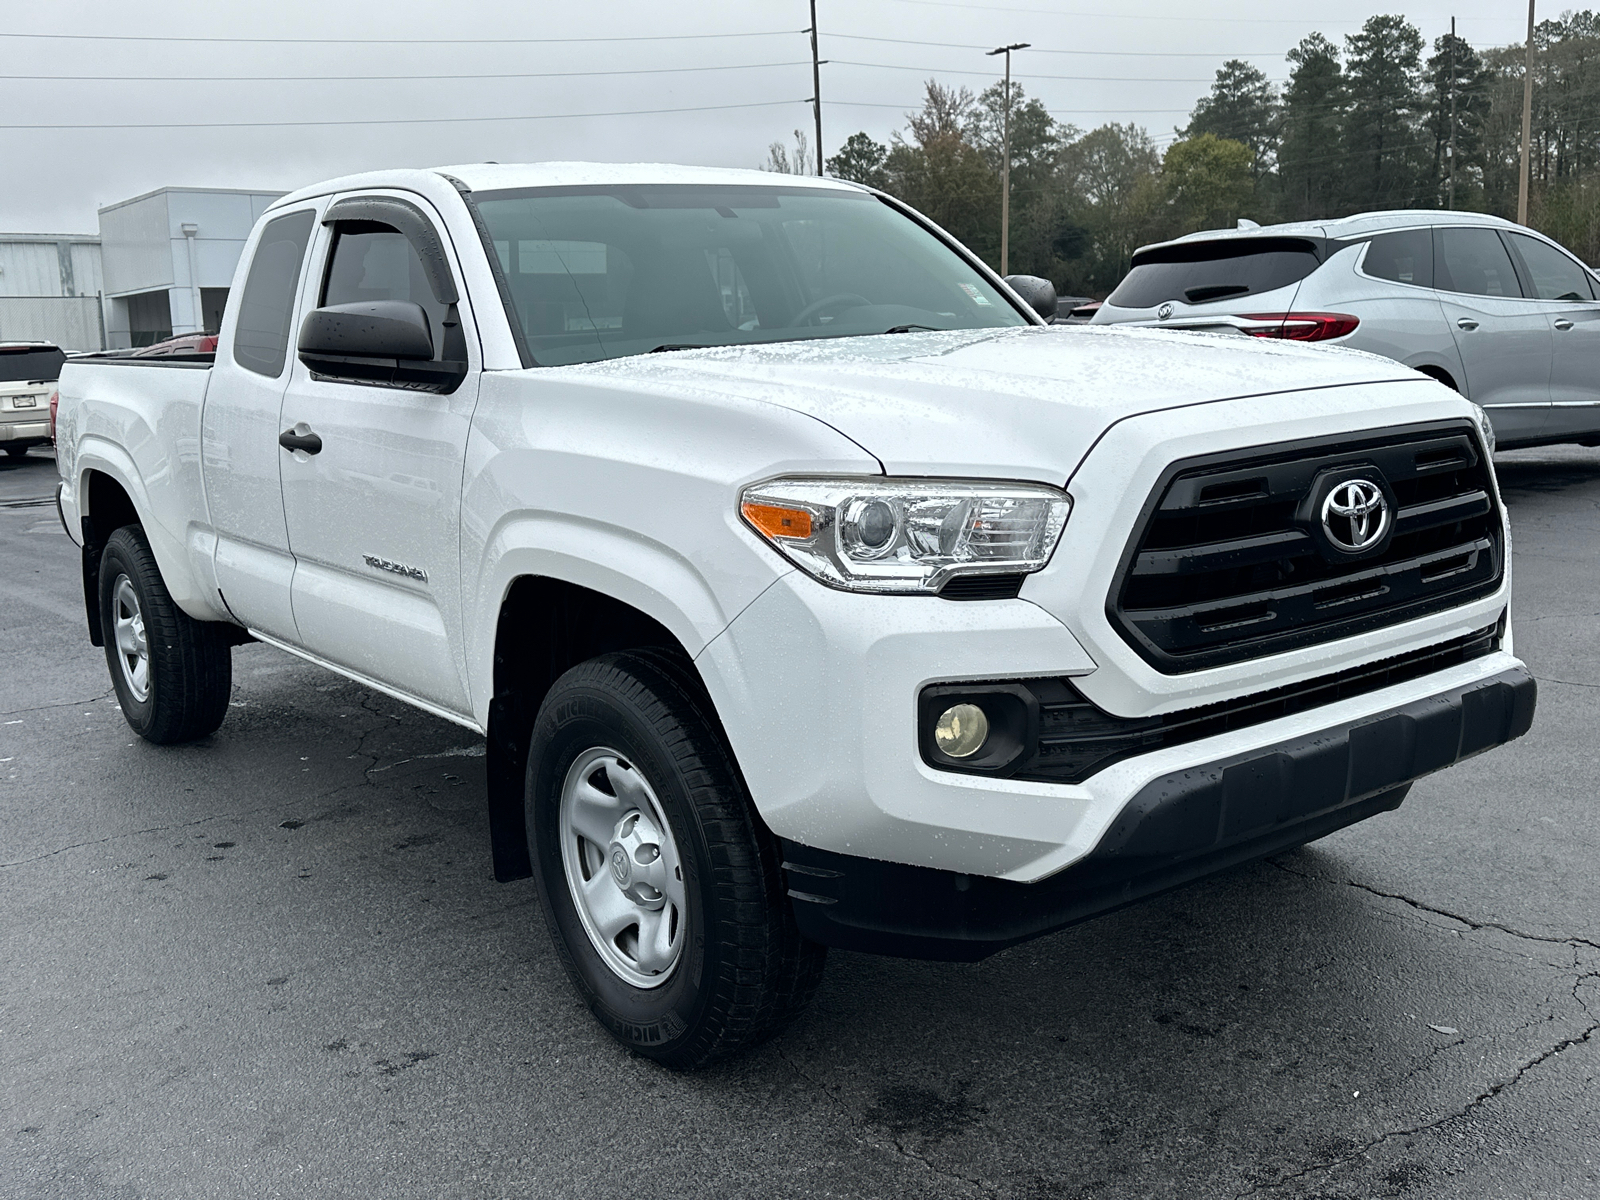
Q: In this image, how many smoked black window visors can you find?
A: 1